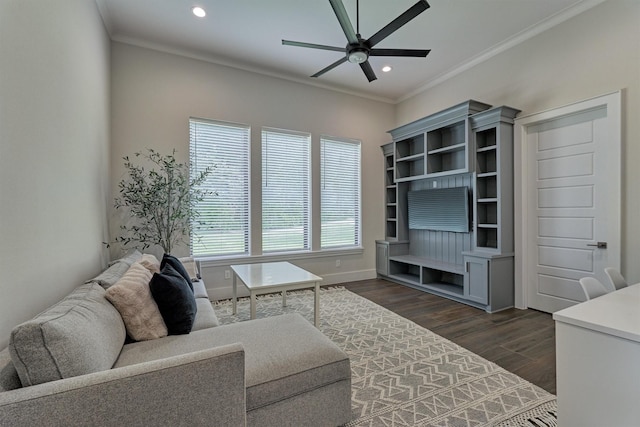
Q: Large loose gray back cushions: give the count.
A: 3